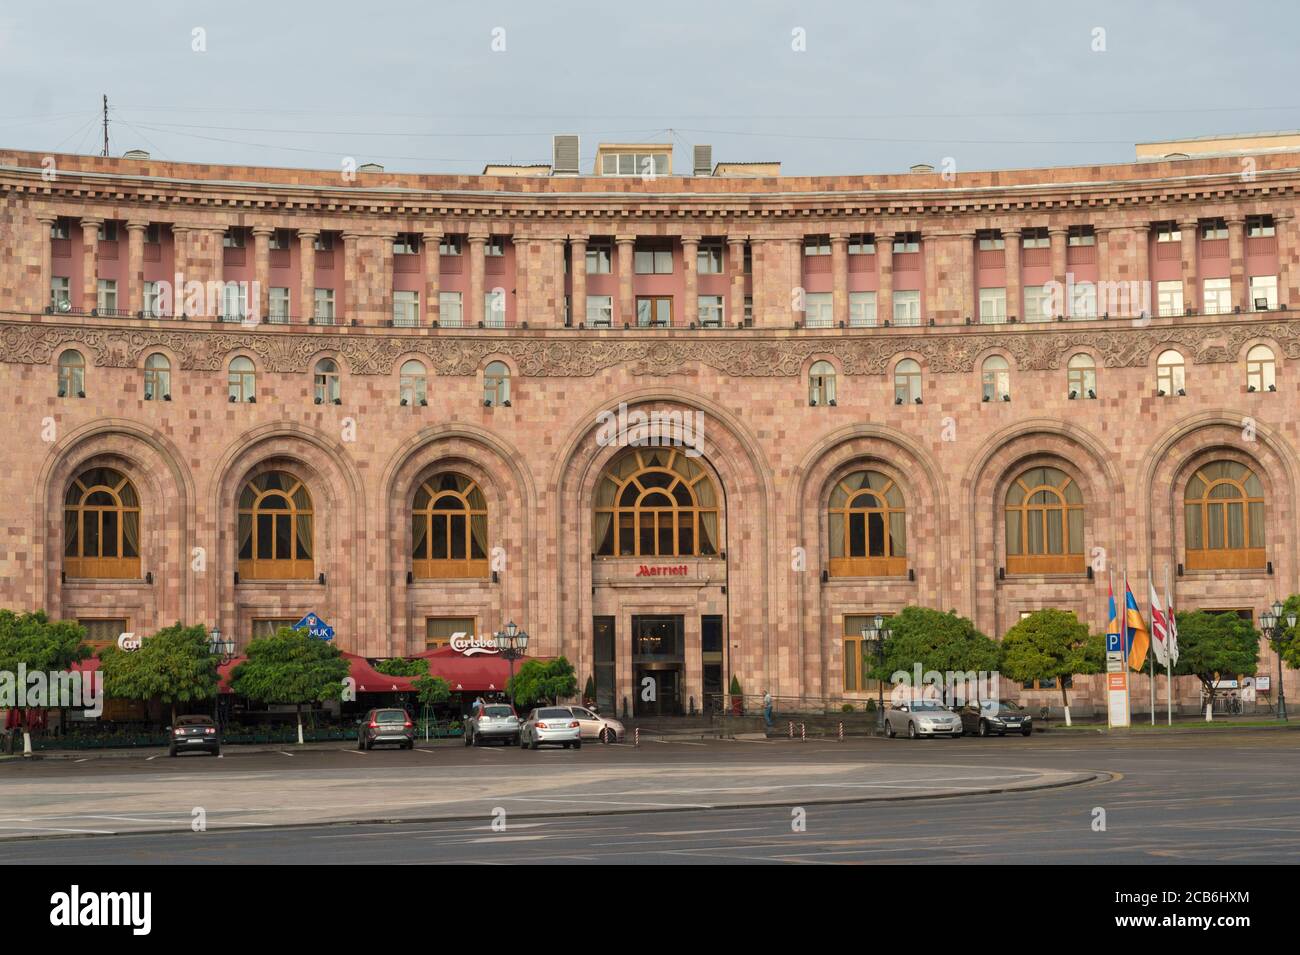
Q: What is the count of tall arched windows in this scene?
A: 7